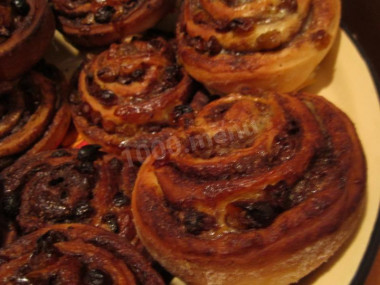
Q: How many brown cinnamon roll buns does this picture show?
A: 8